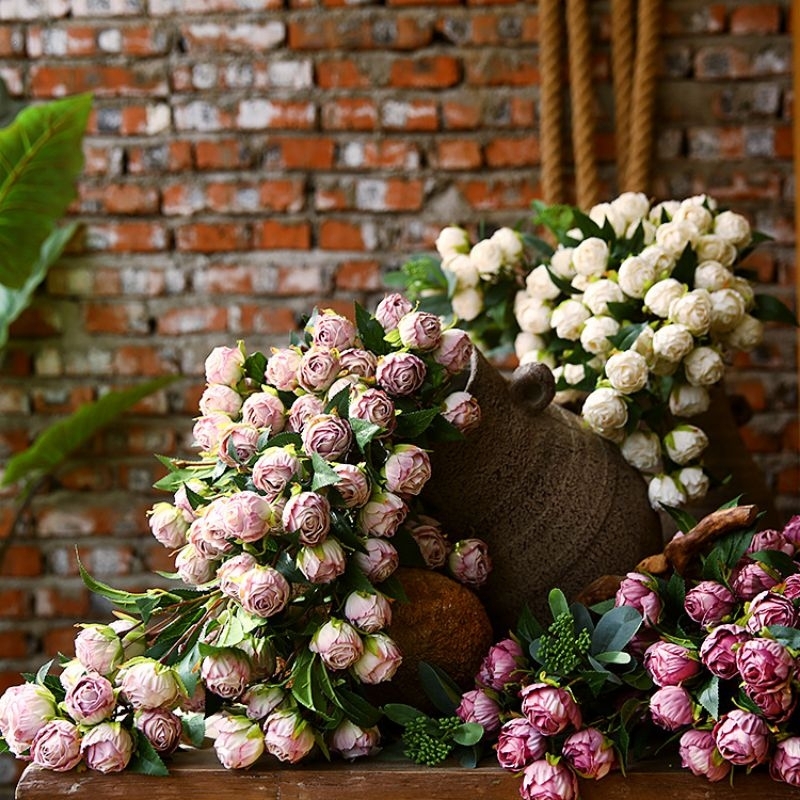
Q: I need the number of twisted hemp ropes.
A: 4